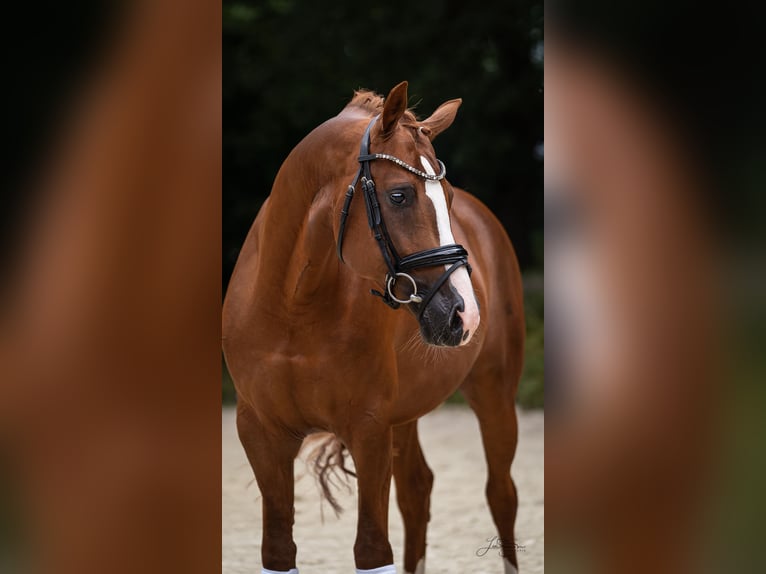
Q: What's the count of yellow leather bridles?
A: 0